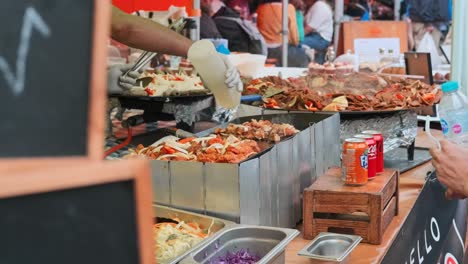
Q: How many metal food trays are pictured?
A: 3